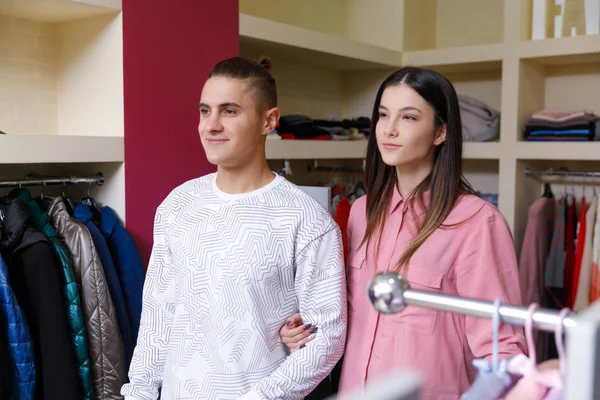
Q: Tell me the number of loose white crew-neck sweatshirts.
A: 1